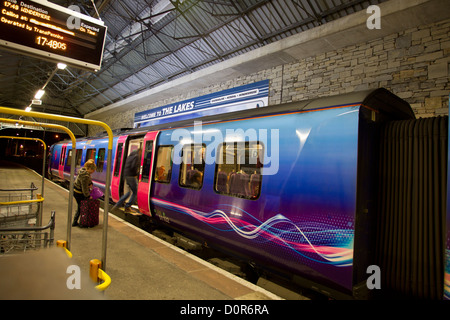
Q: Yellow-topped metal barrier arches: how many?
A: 3